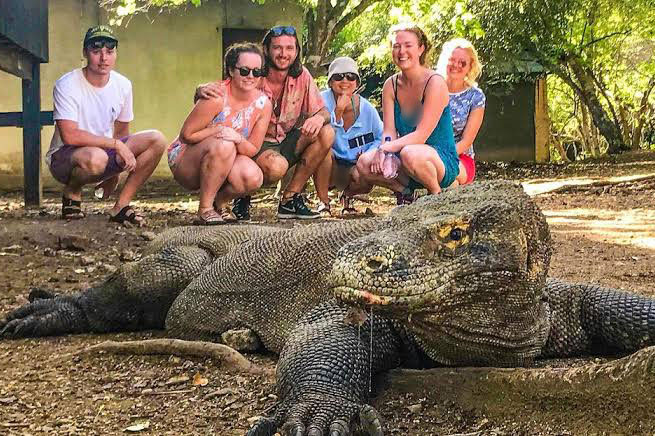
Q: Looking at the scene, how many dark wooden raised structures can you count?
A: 1